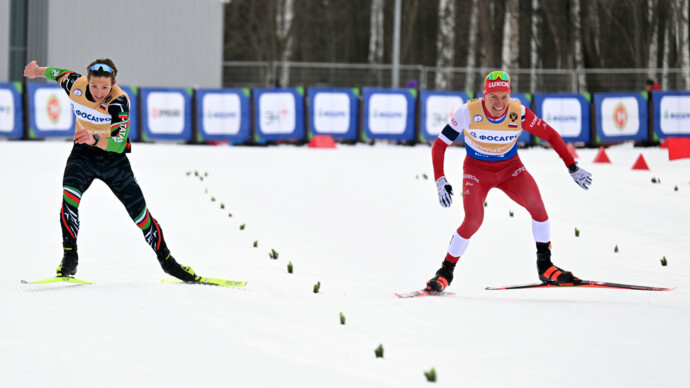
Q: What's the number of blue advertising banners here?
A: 13